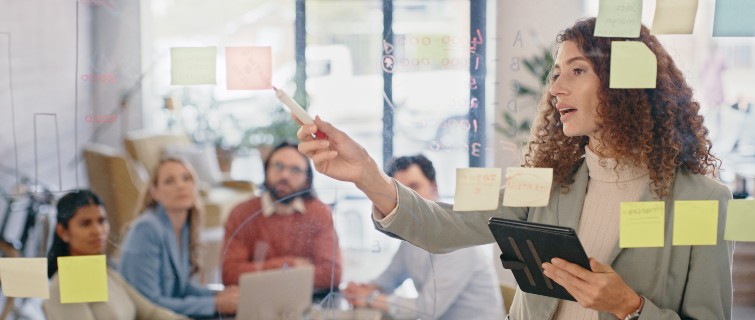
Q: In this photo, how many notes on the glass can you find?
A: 13